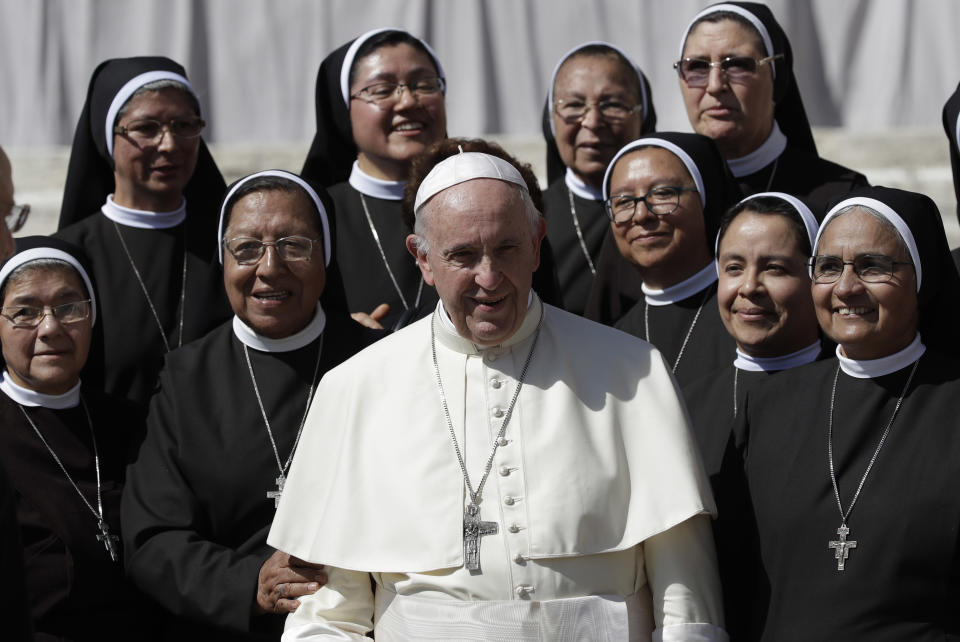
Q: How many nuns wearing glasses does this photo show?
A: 8